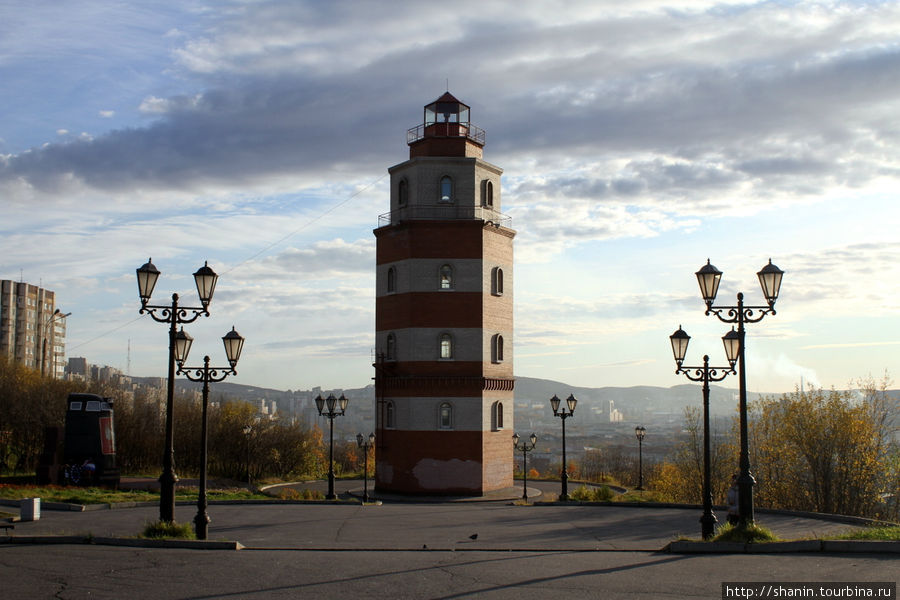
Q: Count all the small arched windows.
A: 12